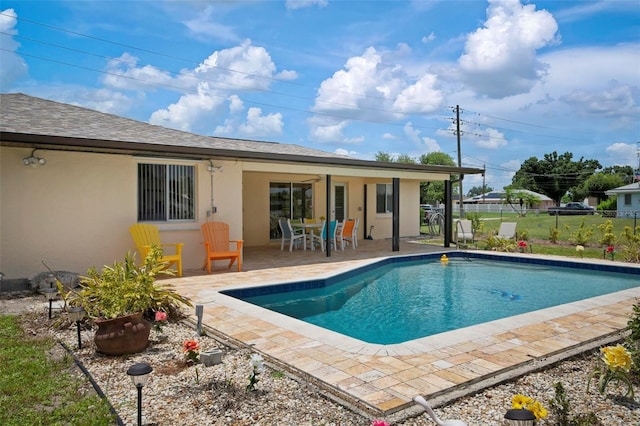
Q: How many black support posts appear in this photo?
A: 3